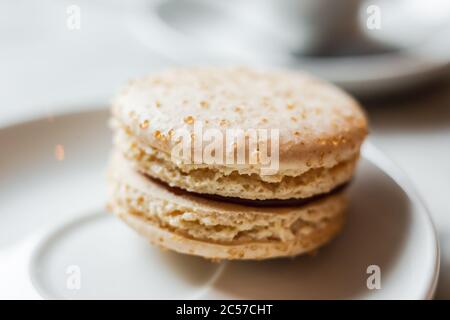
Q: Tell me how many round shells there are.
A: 2